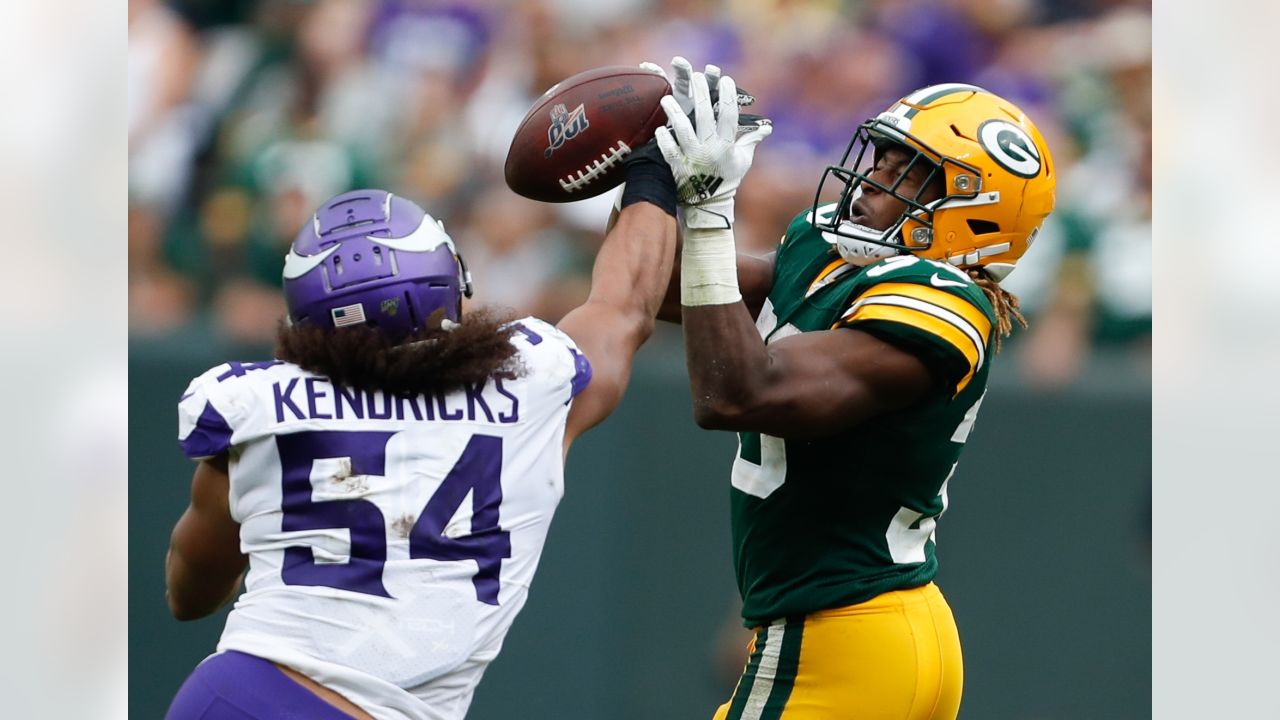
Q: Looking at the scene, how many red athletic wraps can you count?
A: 0